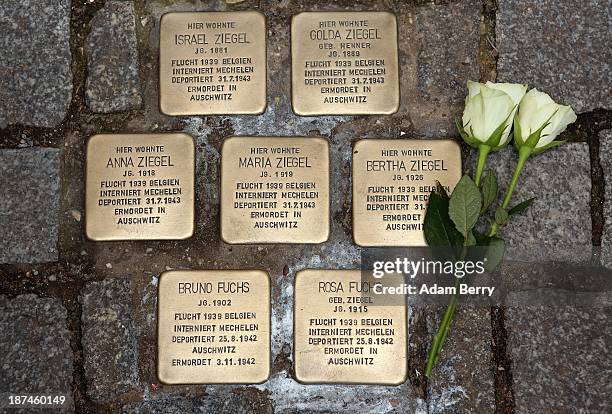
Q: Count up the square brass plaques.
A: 7